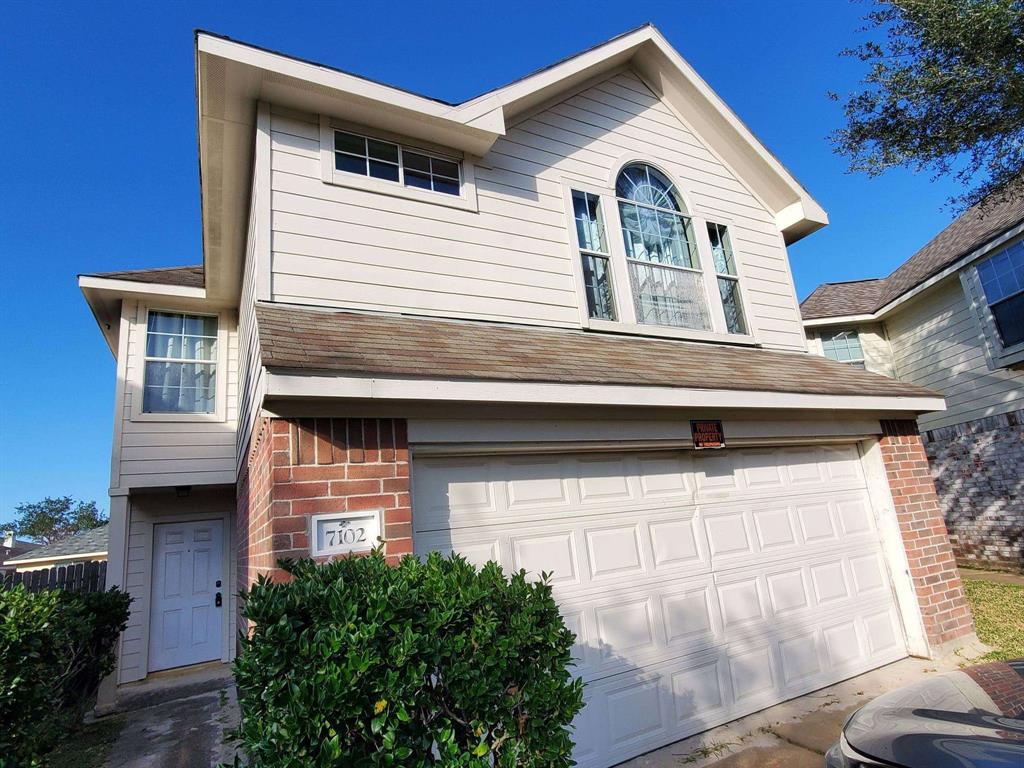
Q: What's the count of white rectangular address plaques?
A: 1